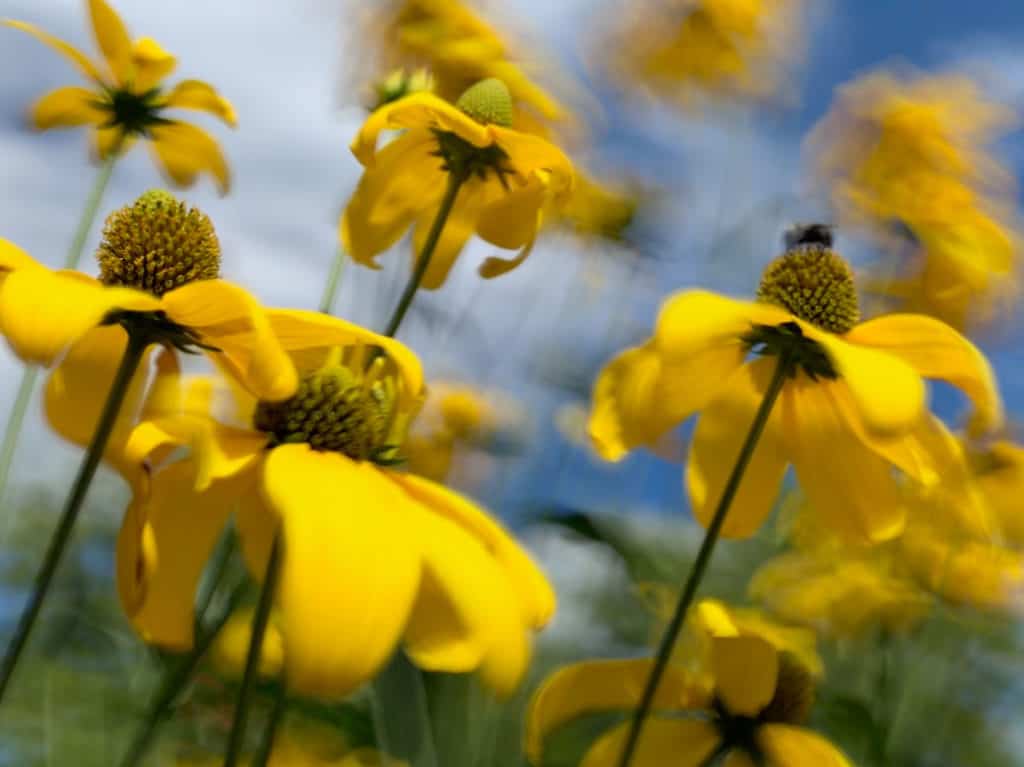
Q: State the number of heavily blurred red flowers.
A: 0